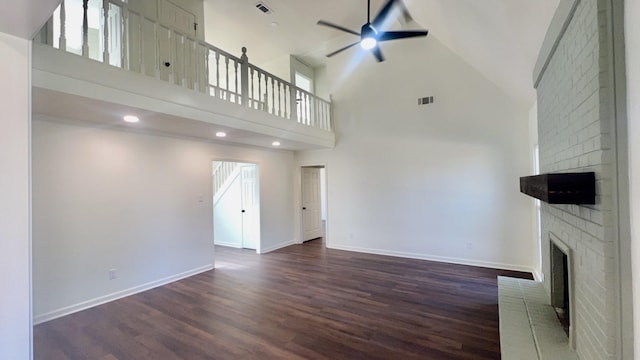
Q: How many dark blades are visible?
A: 5